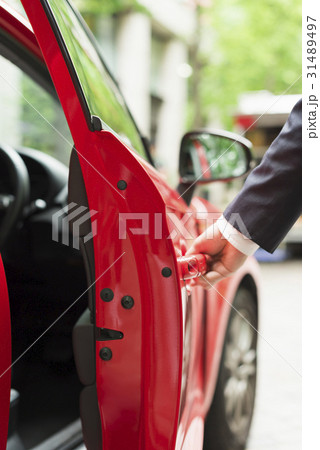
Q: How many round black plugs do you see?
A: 5